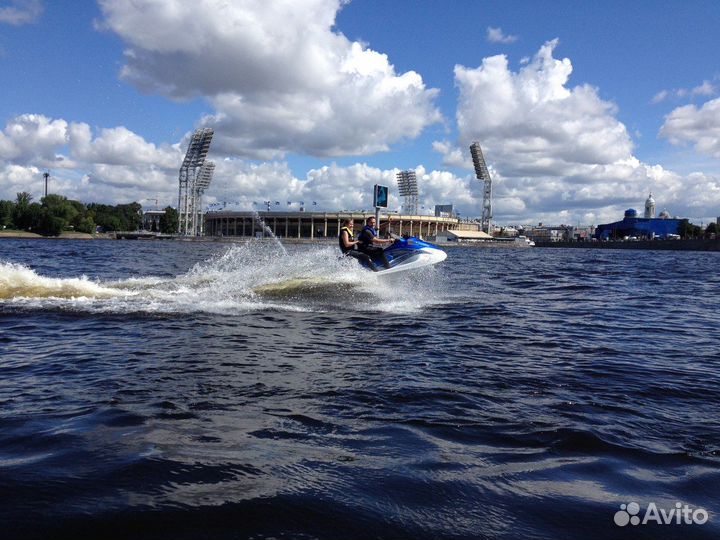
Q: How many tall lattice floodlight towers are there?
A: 4